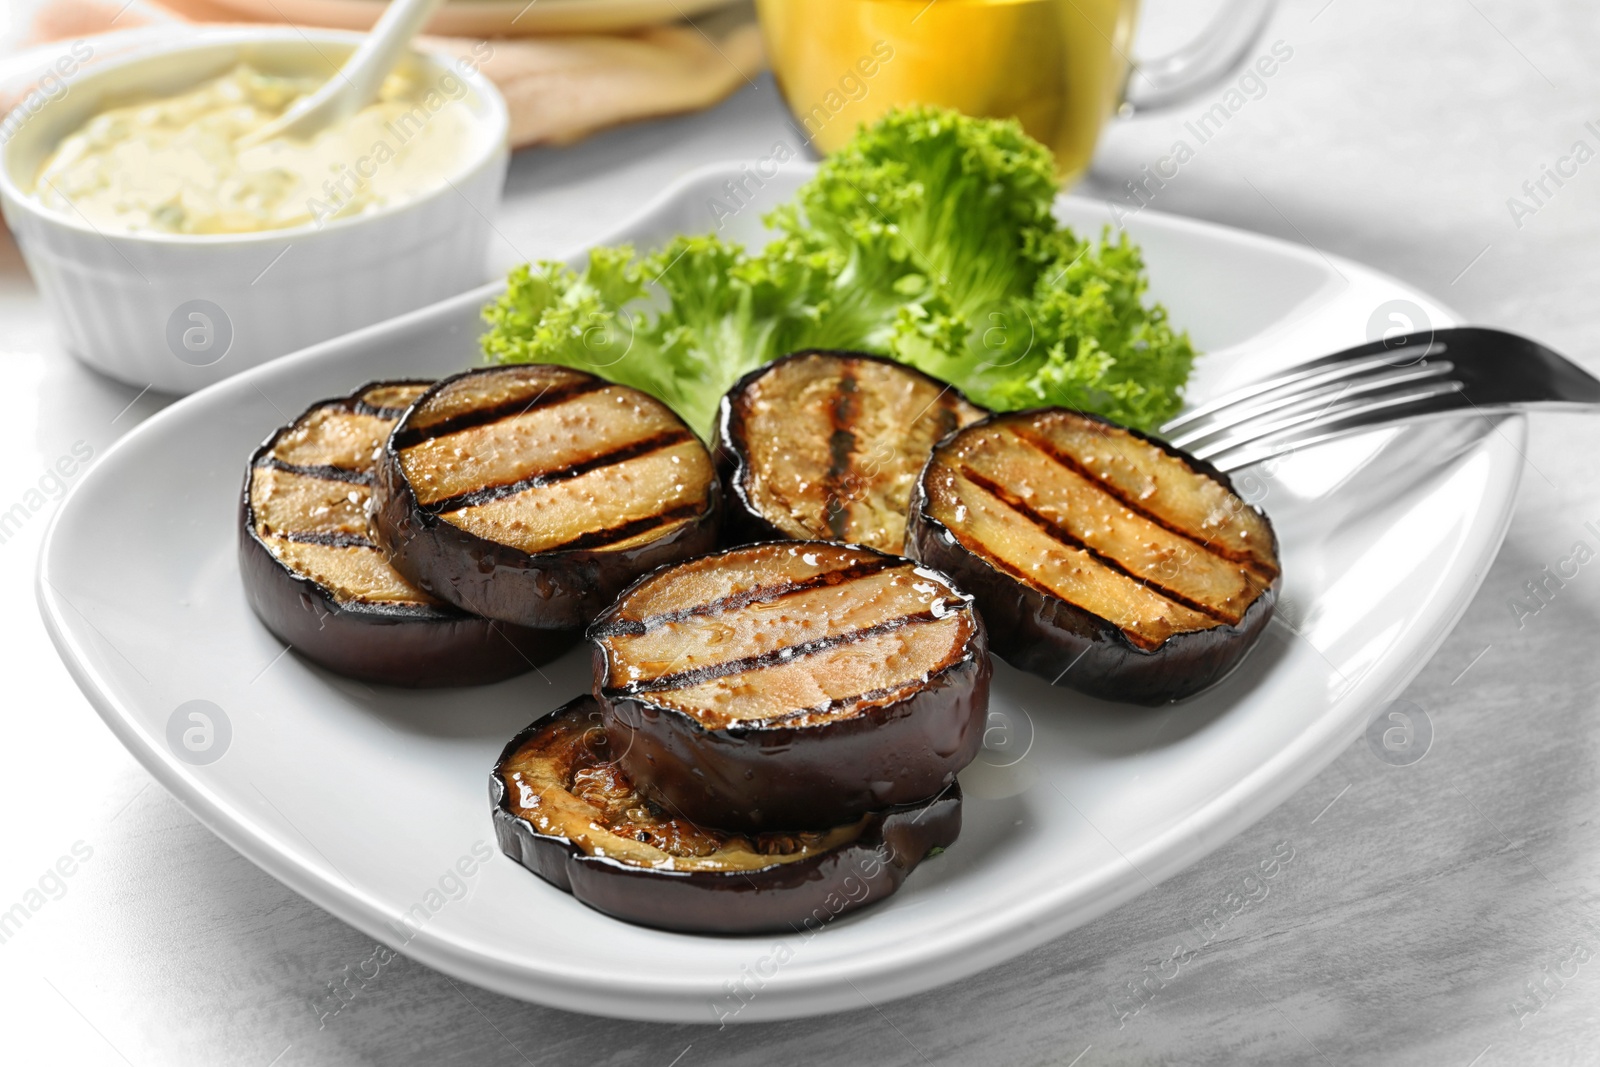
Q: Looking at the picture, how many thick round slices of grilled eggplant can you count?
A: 6